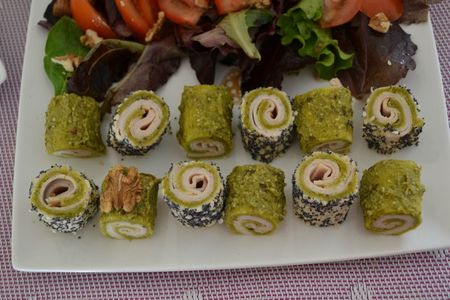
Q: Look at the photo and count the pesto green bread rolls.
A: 6